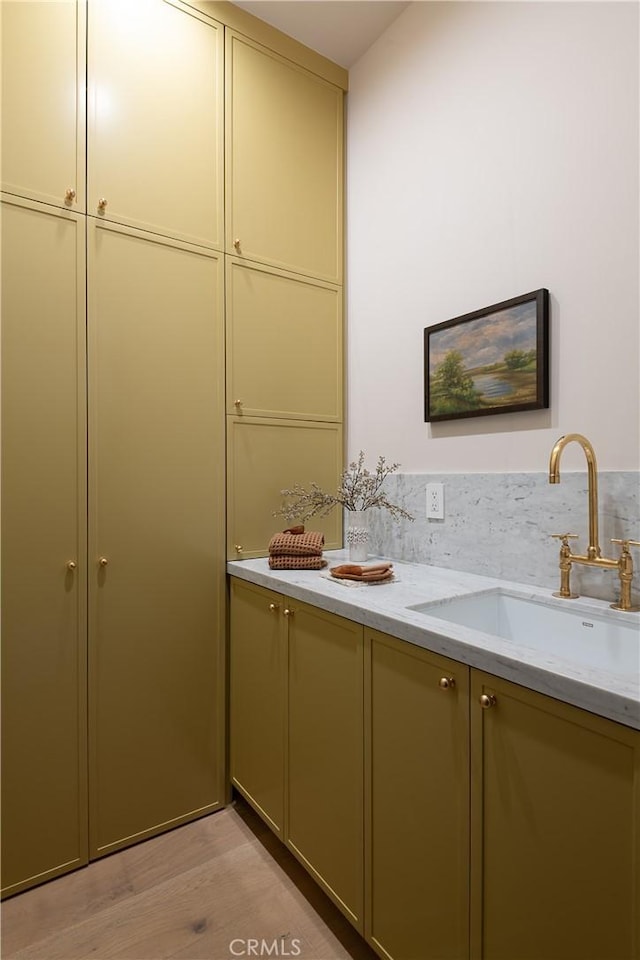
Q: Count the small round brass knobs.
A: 11